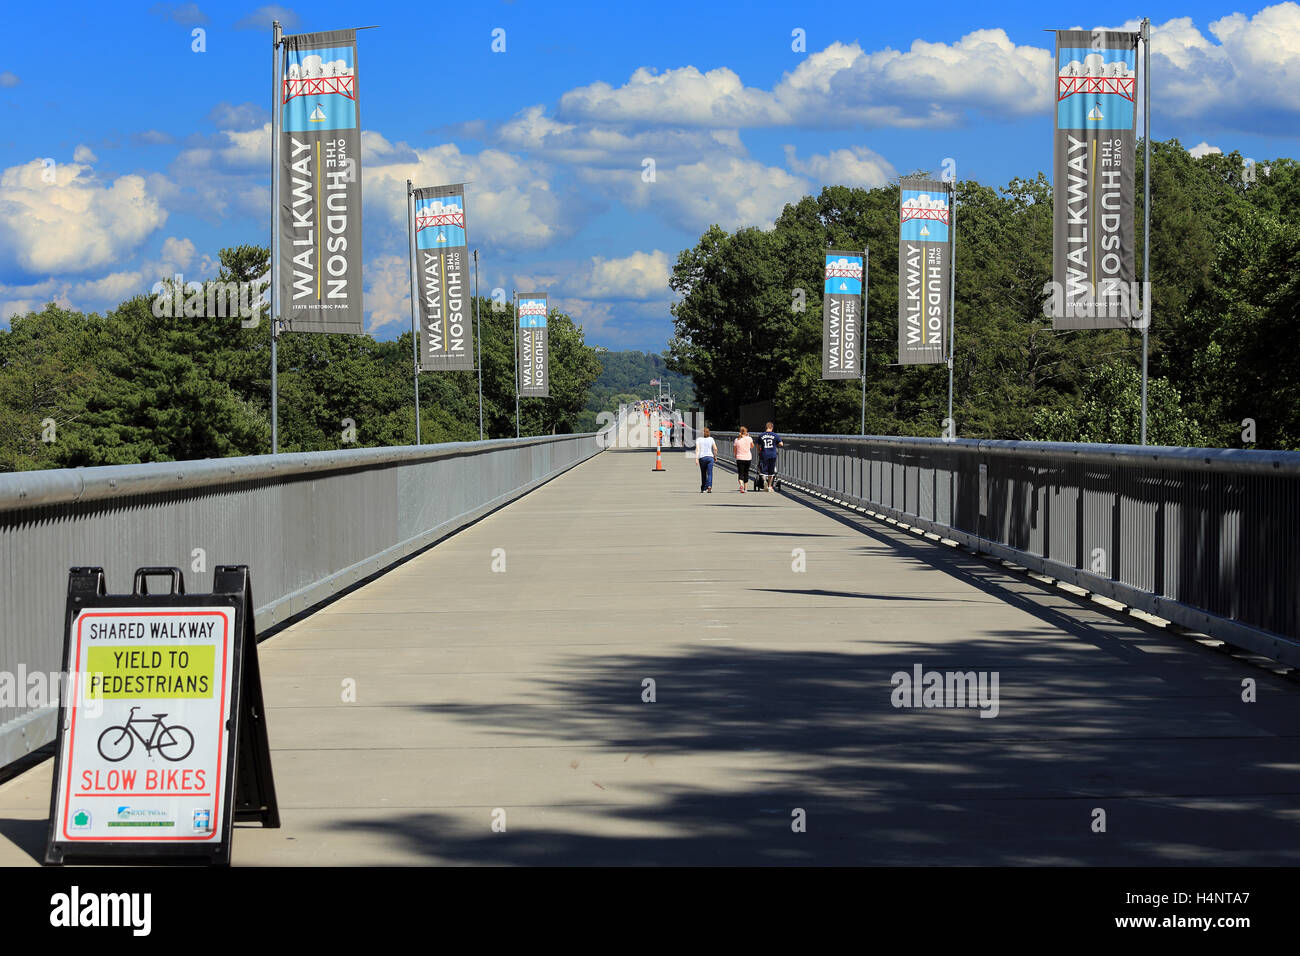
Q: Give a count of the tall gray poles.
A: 7